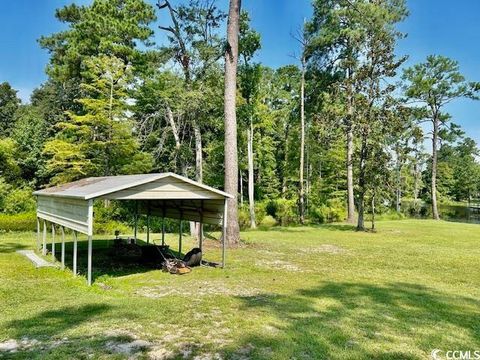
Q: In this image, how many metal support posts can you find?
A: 12